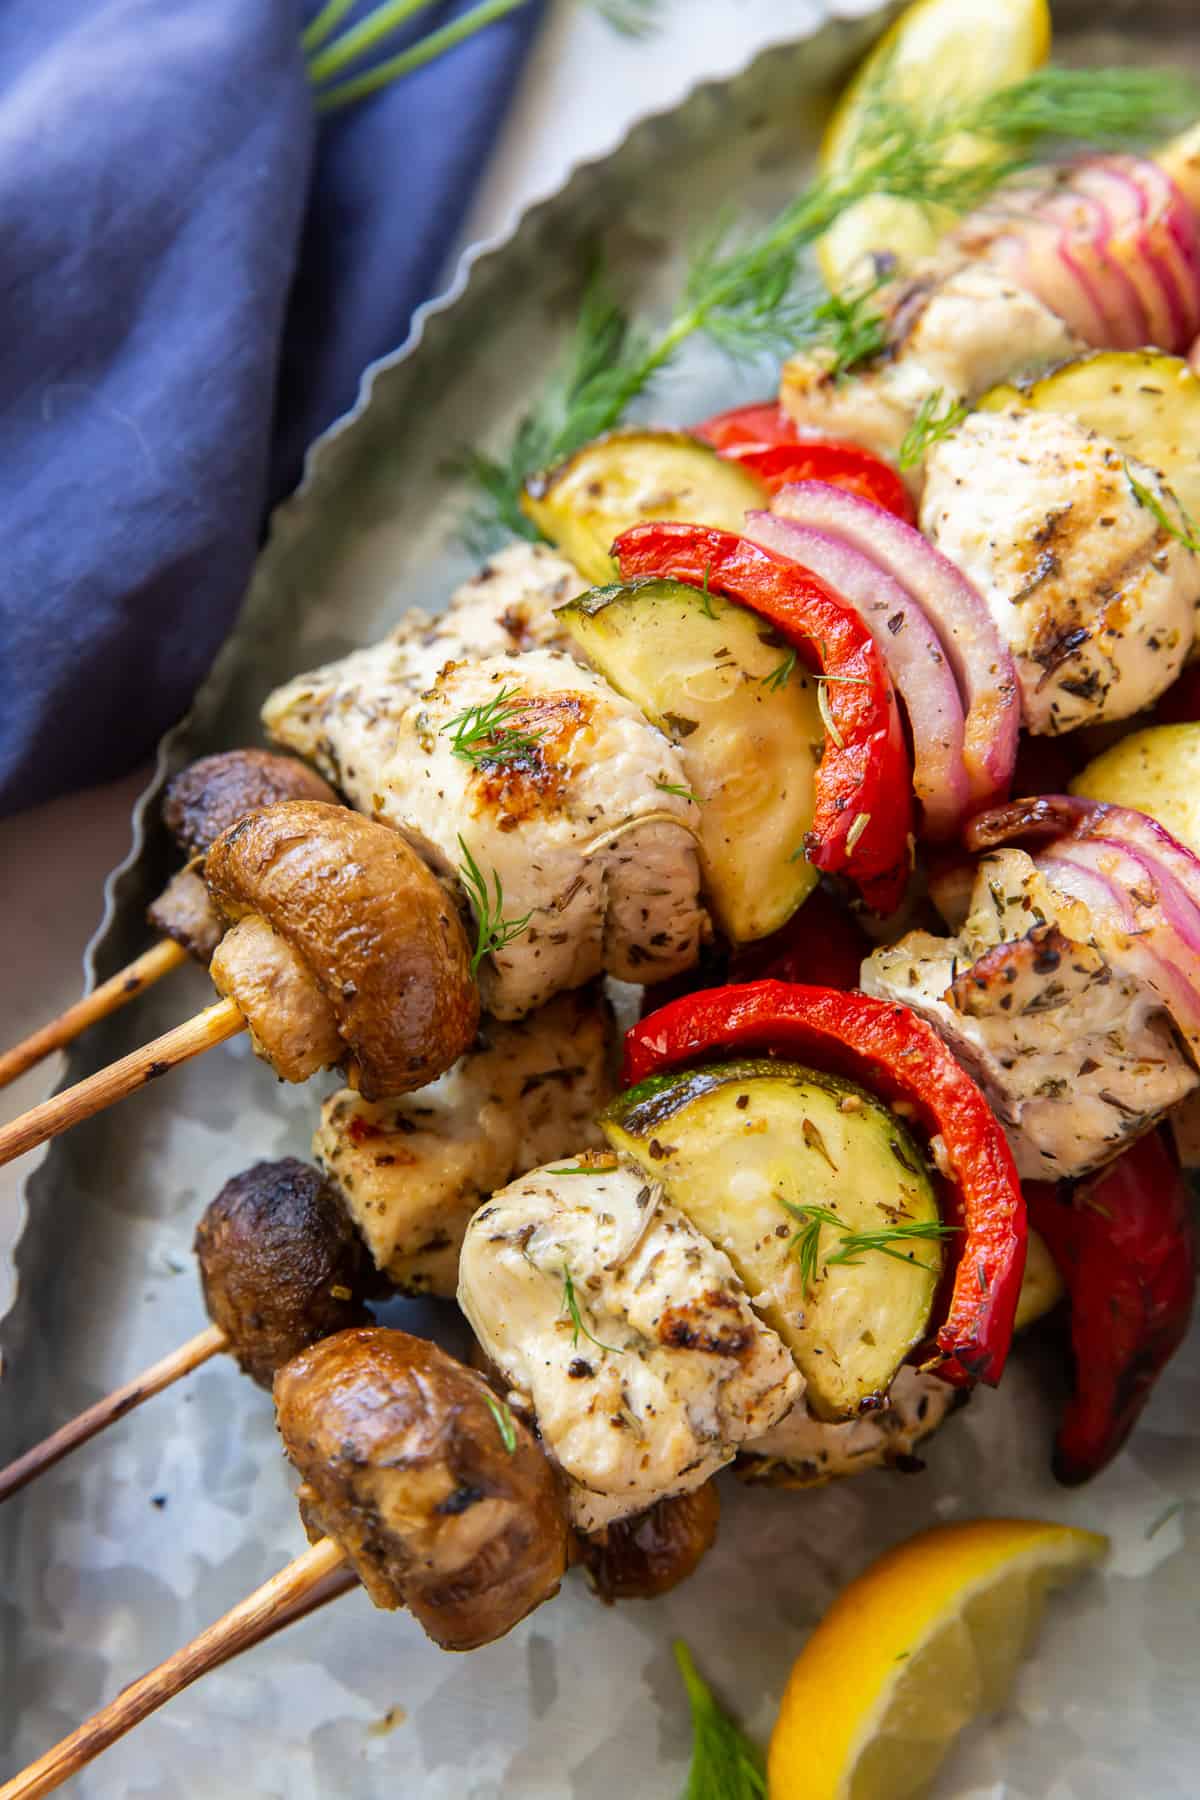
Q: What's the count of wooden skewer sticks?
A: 5